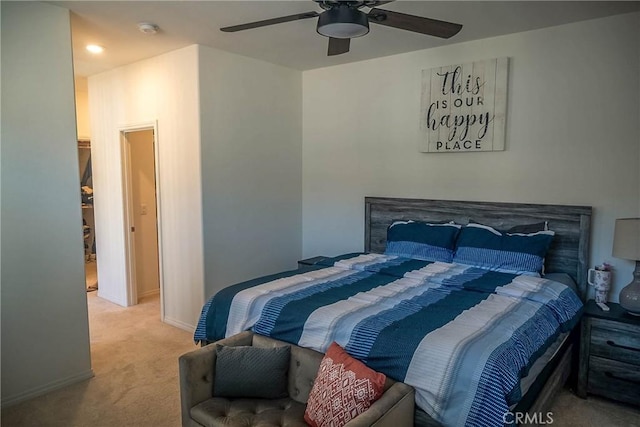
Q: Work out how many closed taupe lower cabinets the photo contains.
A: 0